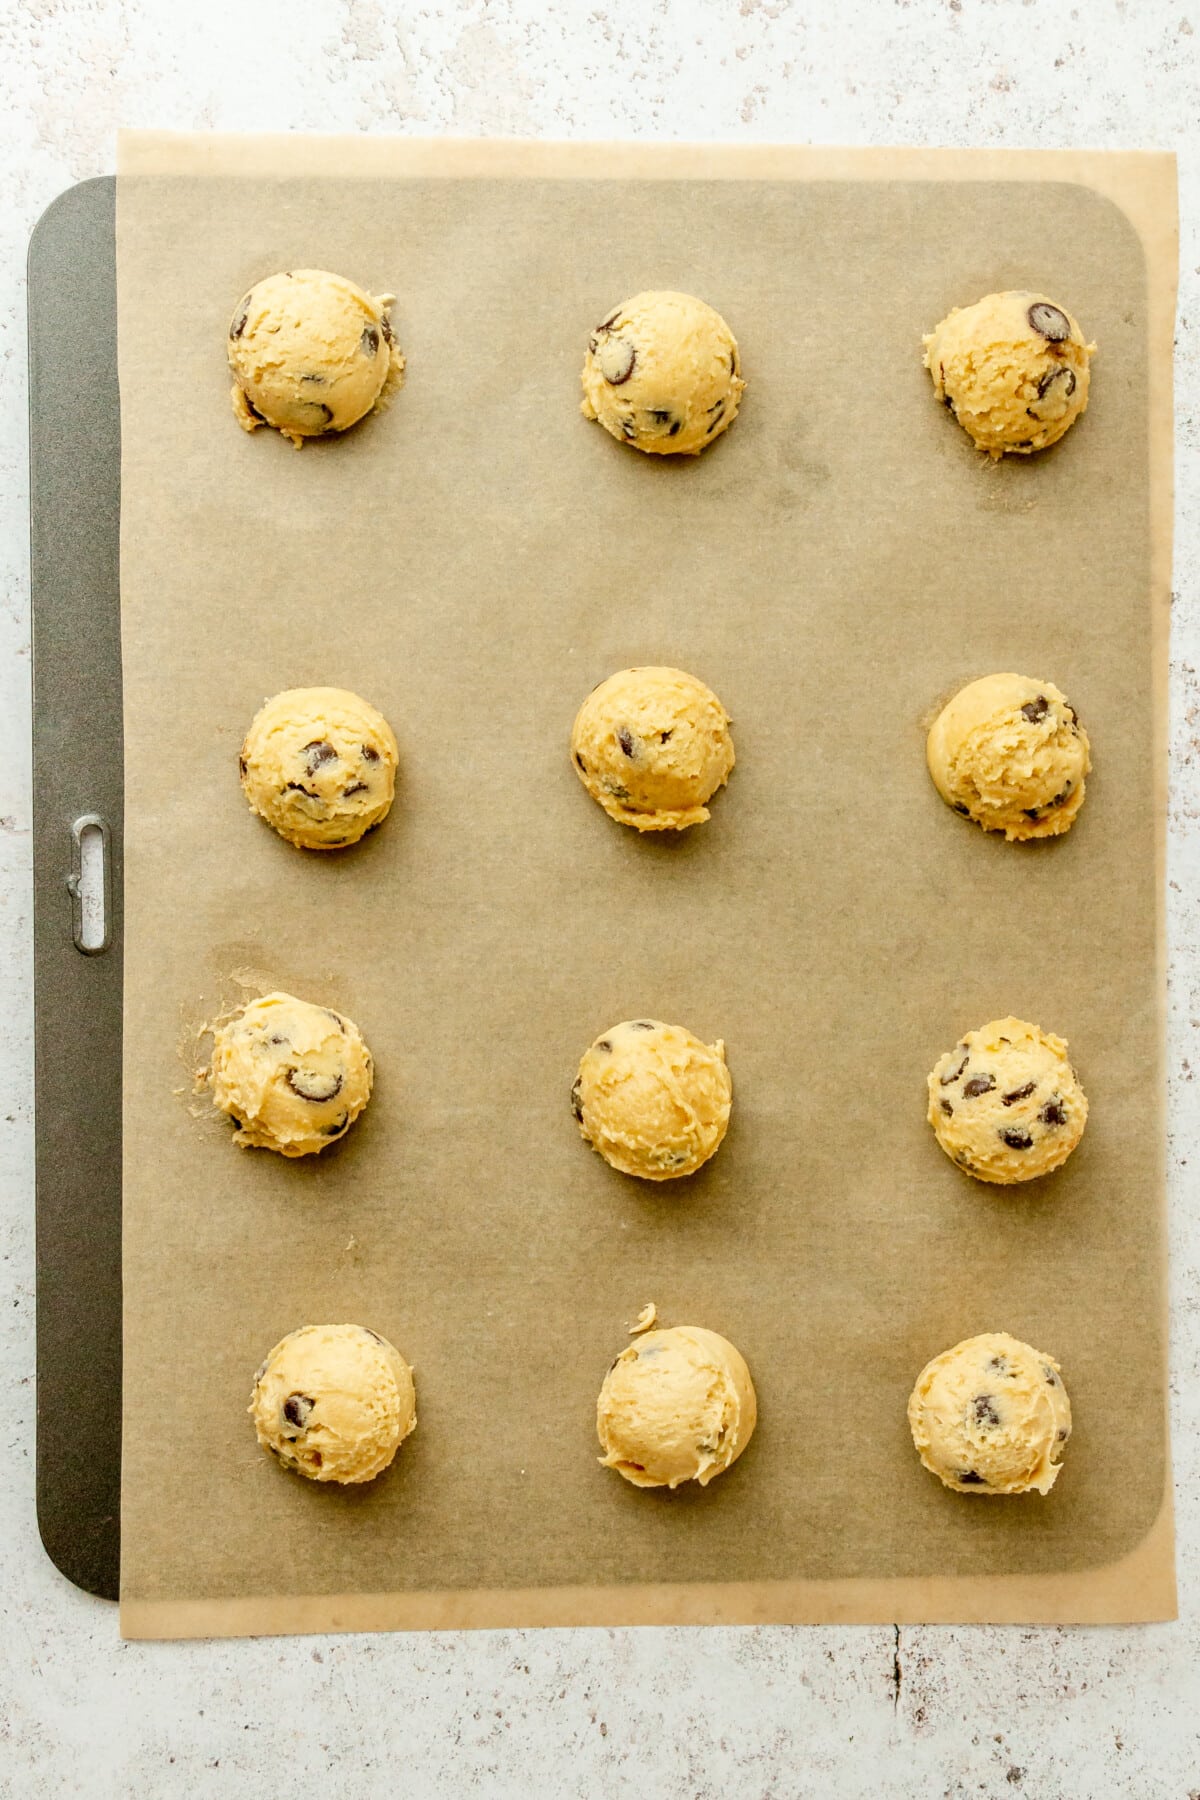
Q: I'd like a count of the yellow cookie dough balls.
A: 12